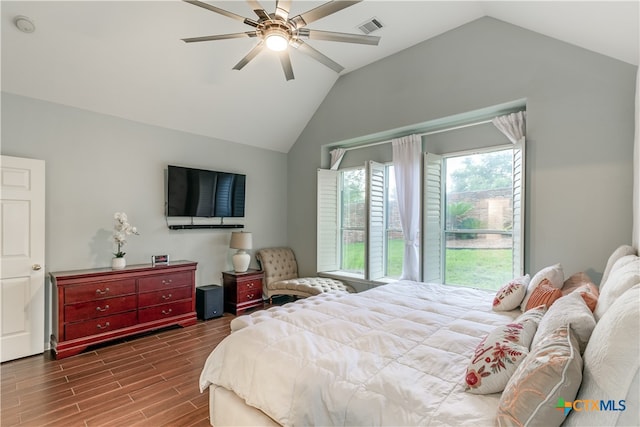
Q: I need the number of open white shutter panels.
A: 4